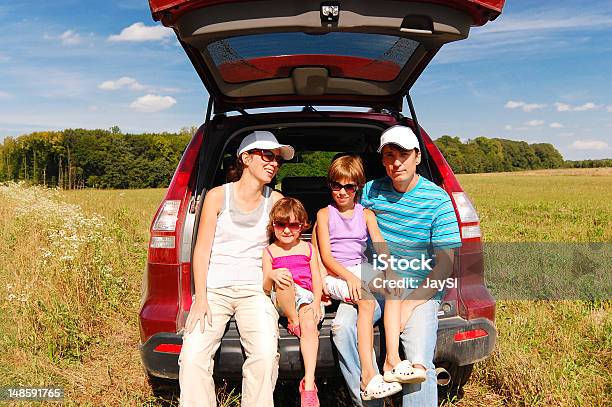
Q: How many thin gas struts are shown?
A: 2